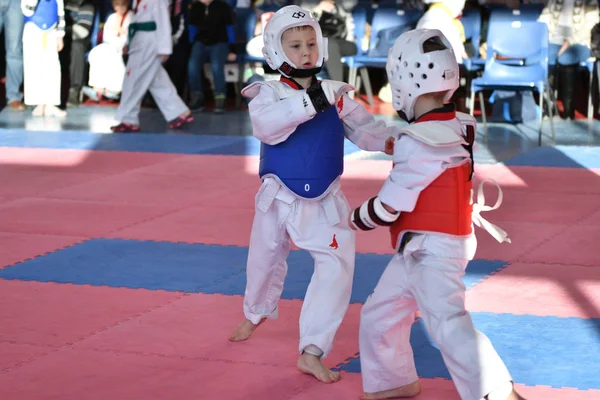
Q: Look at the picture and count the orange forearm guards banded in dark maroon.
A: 0